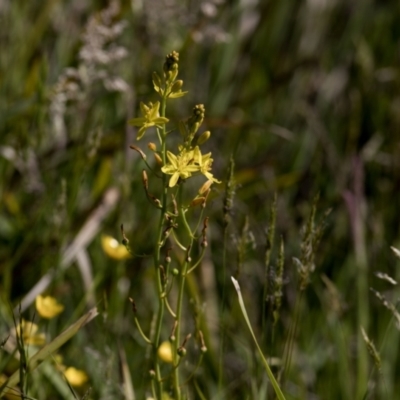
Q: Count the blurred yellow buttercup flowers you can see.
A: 5